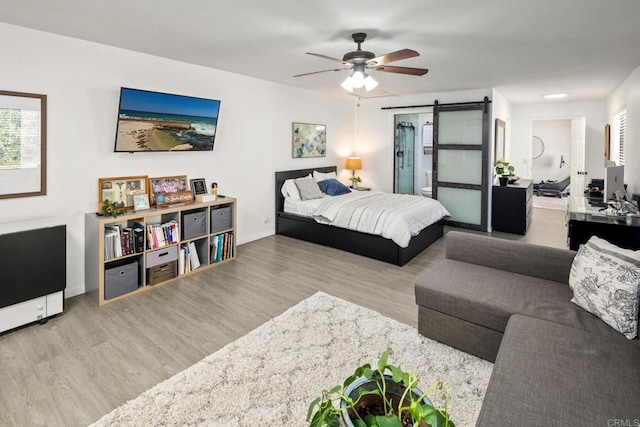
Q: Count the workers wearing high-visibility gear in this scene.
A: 0